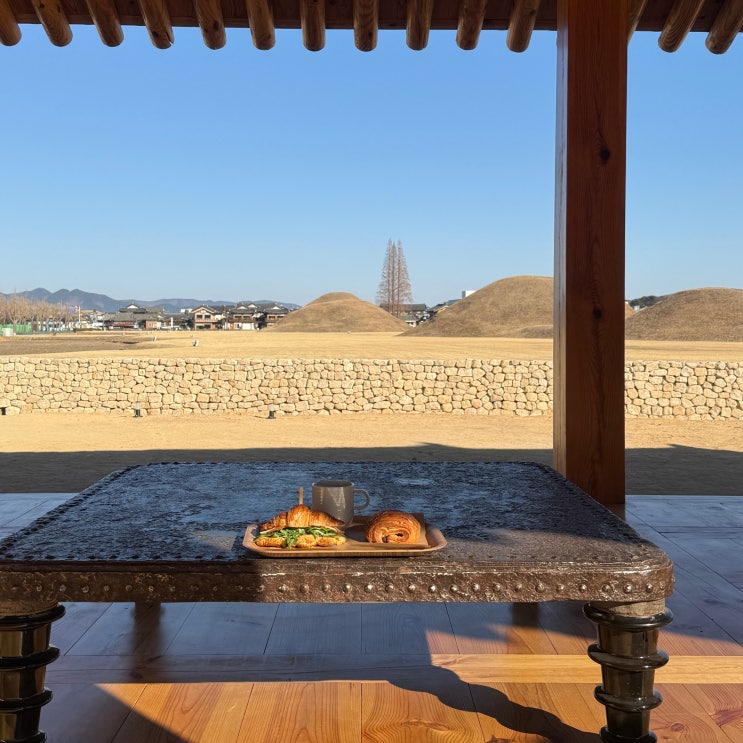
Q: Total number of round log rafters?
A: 14